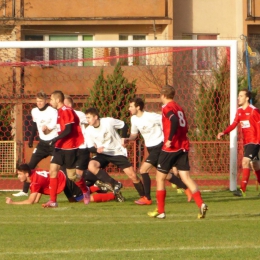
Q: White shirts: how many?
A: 4